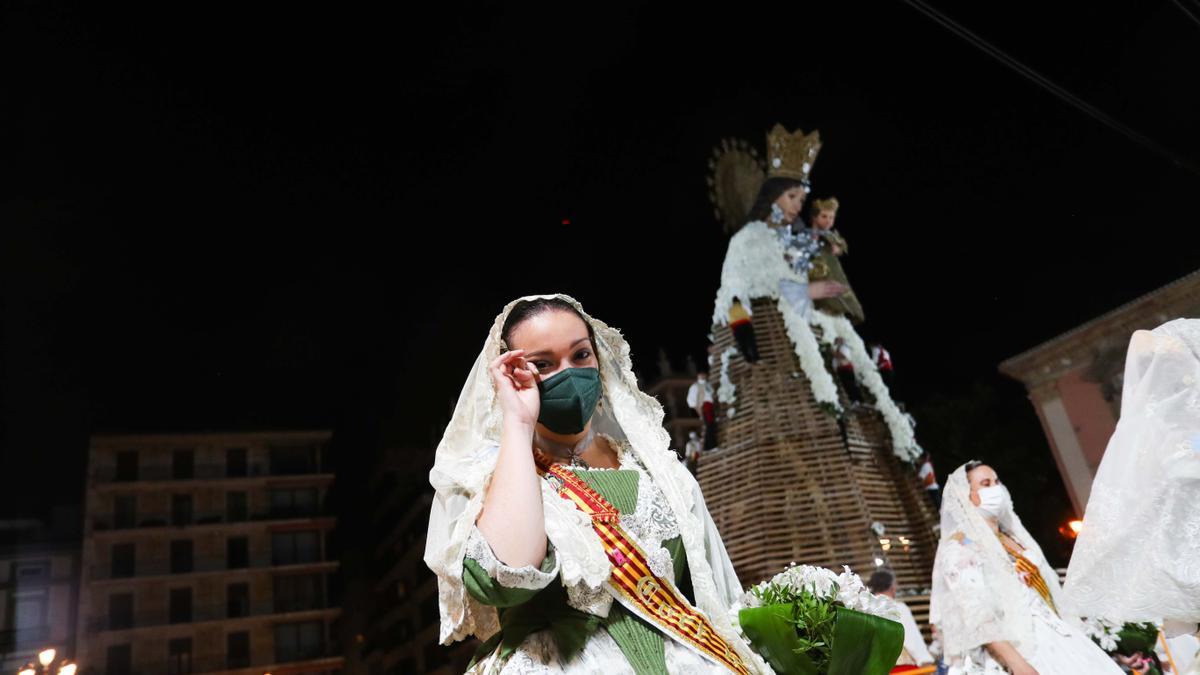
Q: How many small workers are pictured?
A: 6